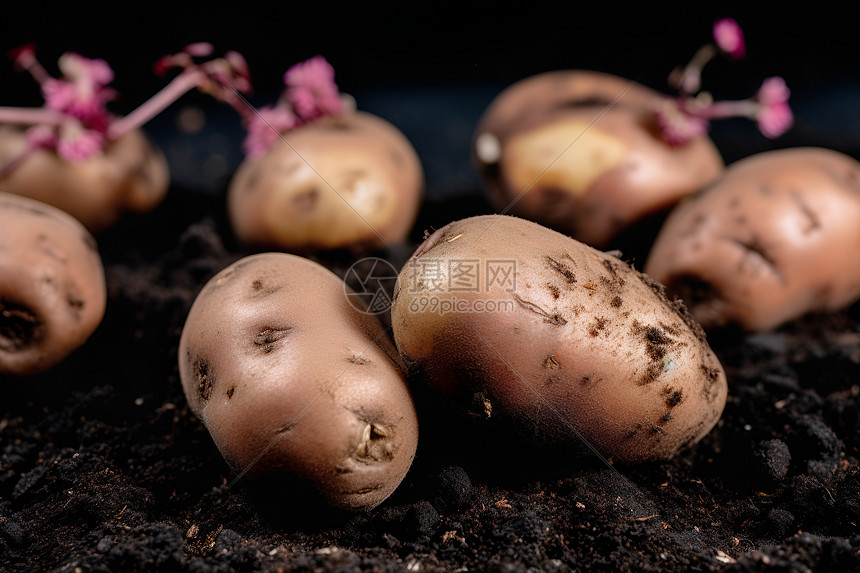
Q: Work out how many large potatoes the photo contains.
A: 7